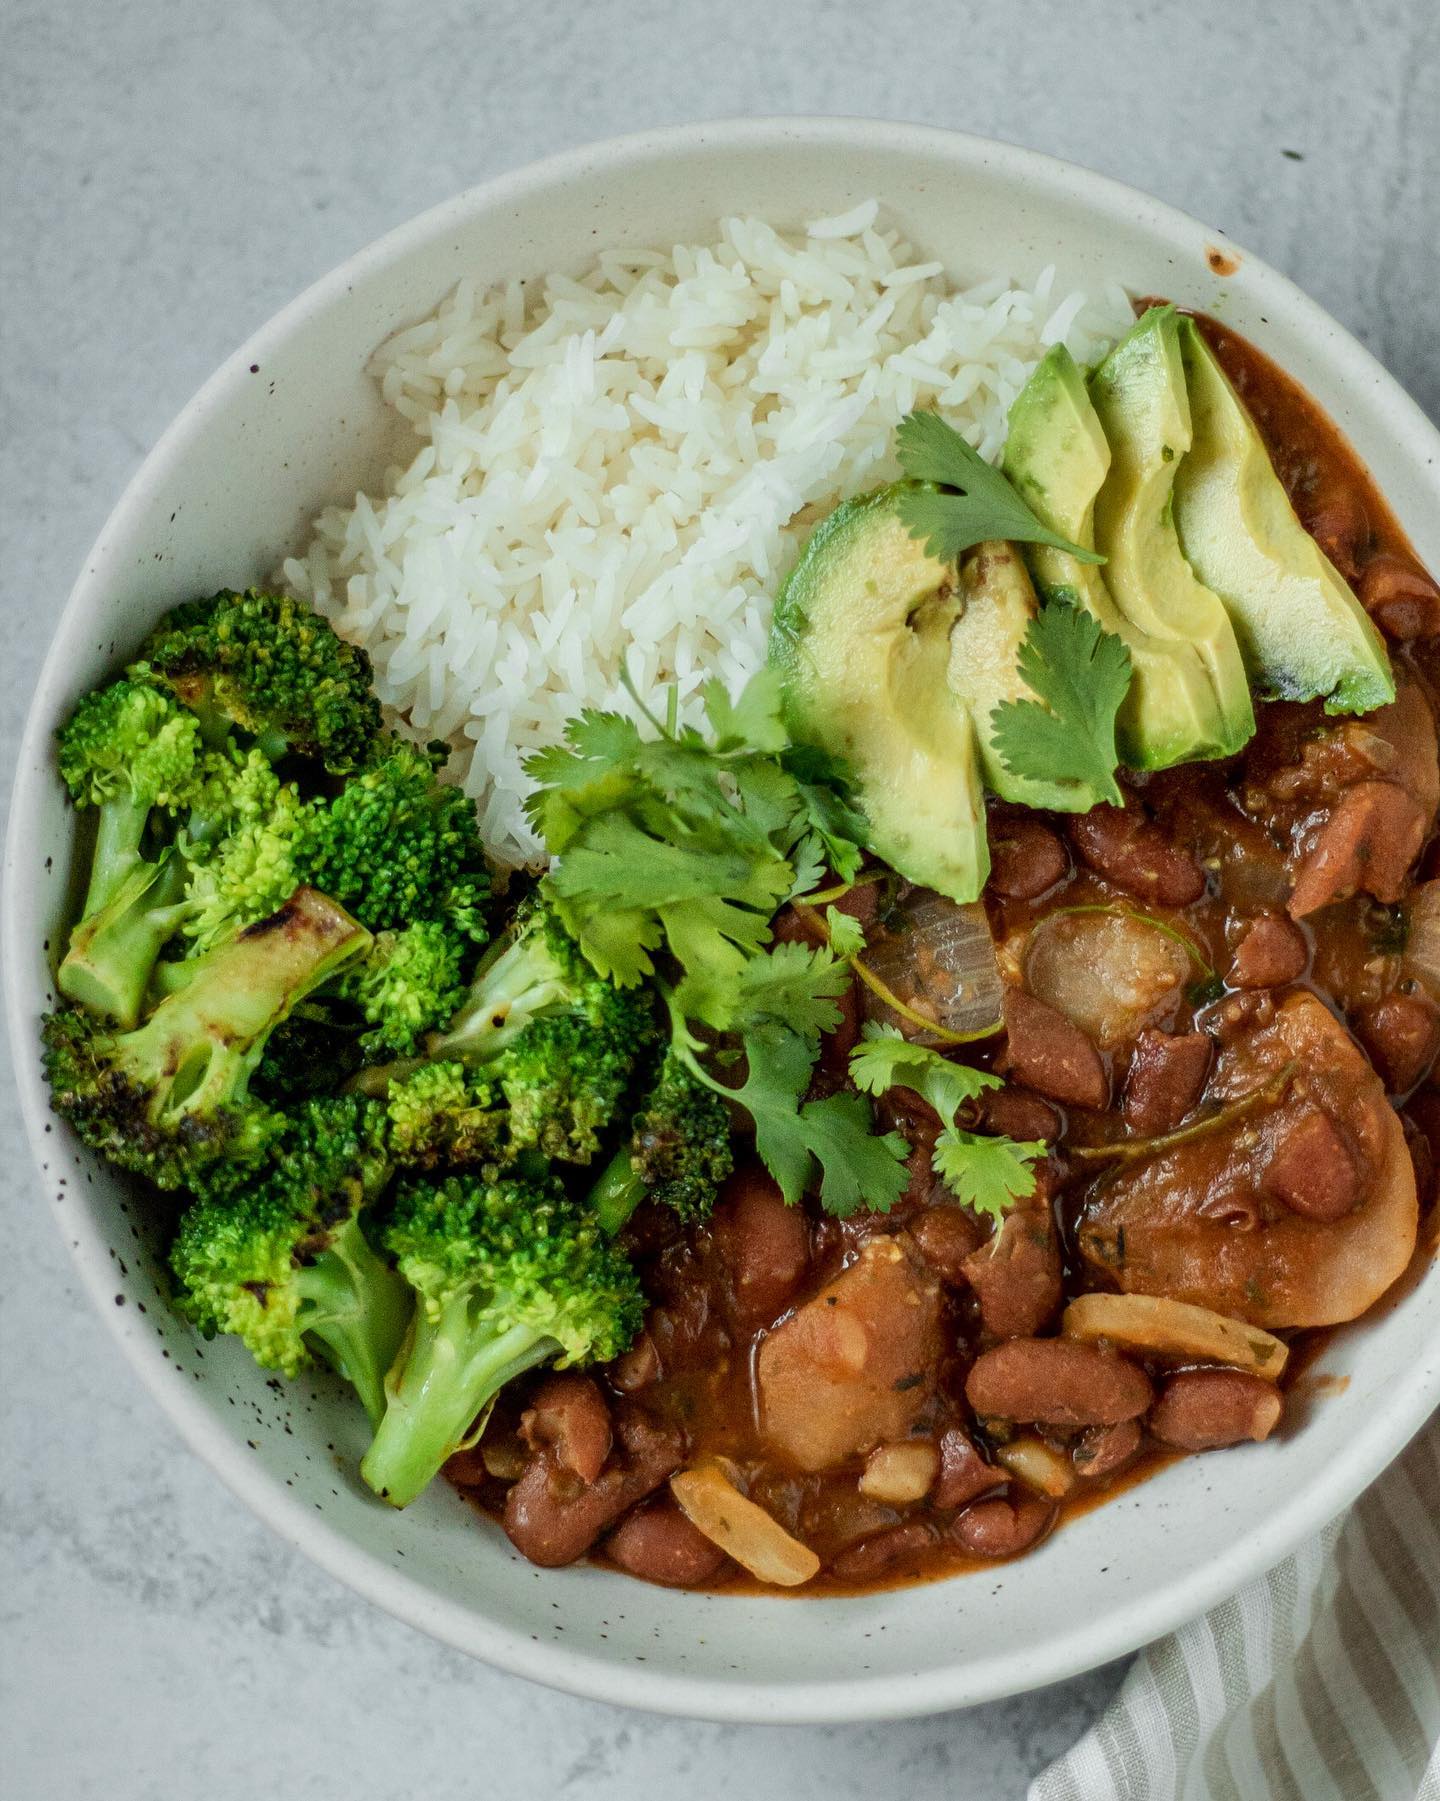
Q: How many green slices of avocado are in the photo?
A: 5